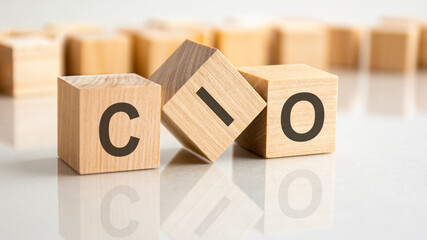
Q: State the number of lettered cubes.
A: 3